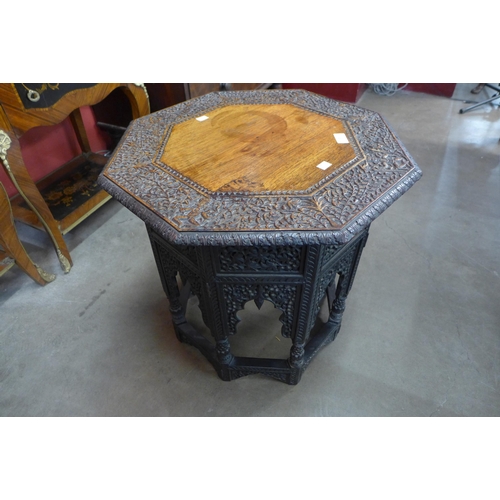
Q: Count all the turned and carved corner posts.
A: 4